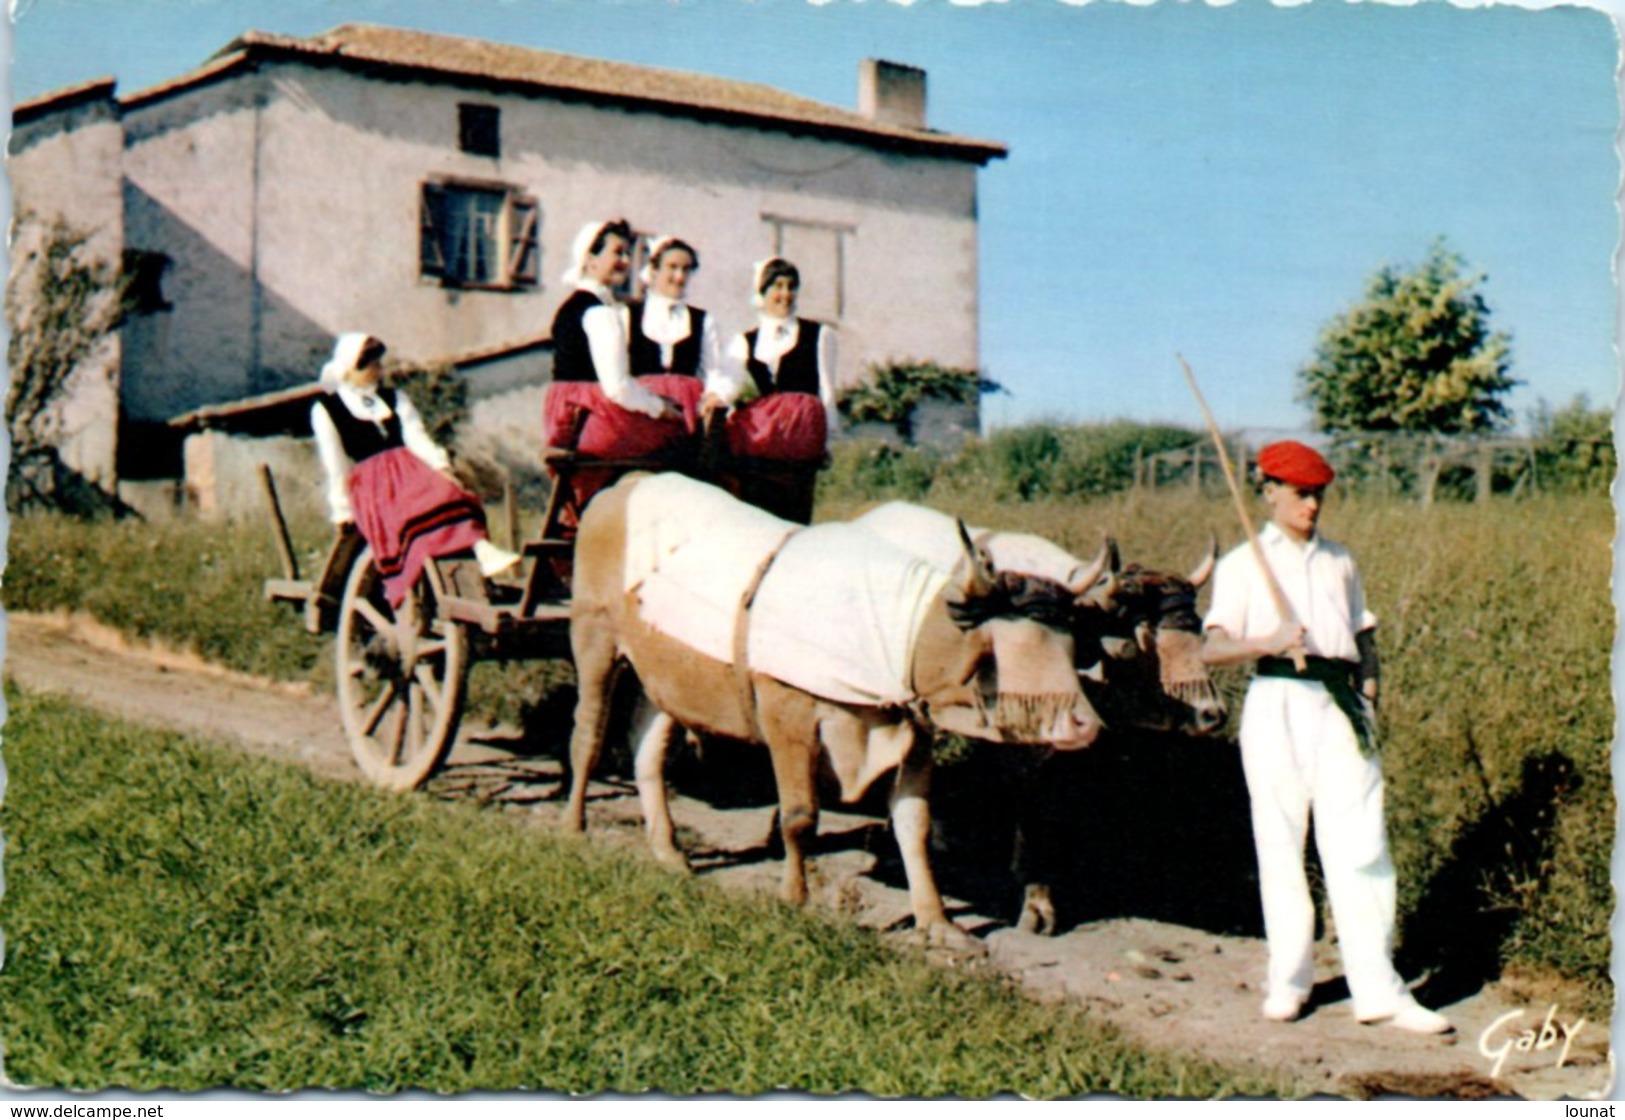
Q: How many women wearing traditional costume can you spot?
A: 4